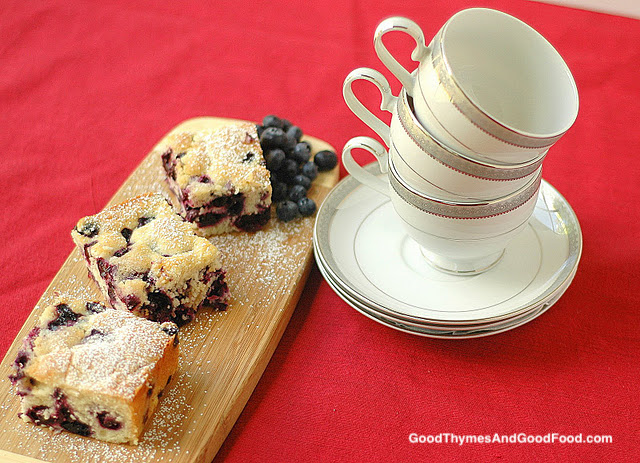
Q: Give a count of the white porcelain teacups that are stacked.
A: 3